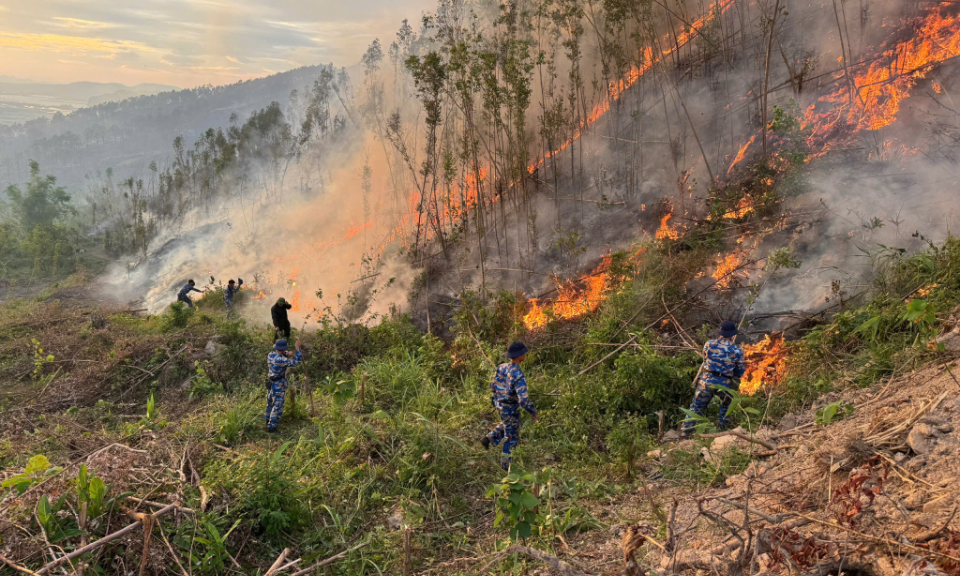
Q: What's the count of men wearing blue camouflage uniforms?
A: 5